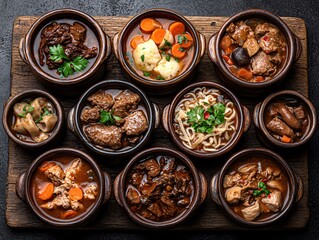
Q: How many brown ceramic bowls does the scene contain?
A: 10